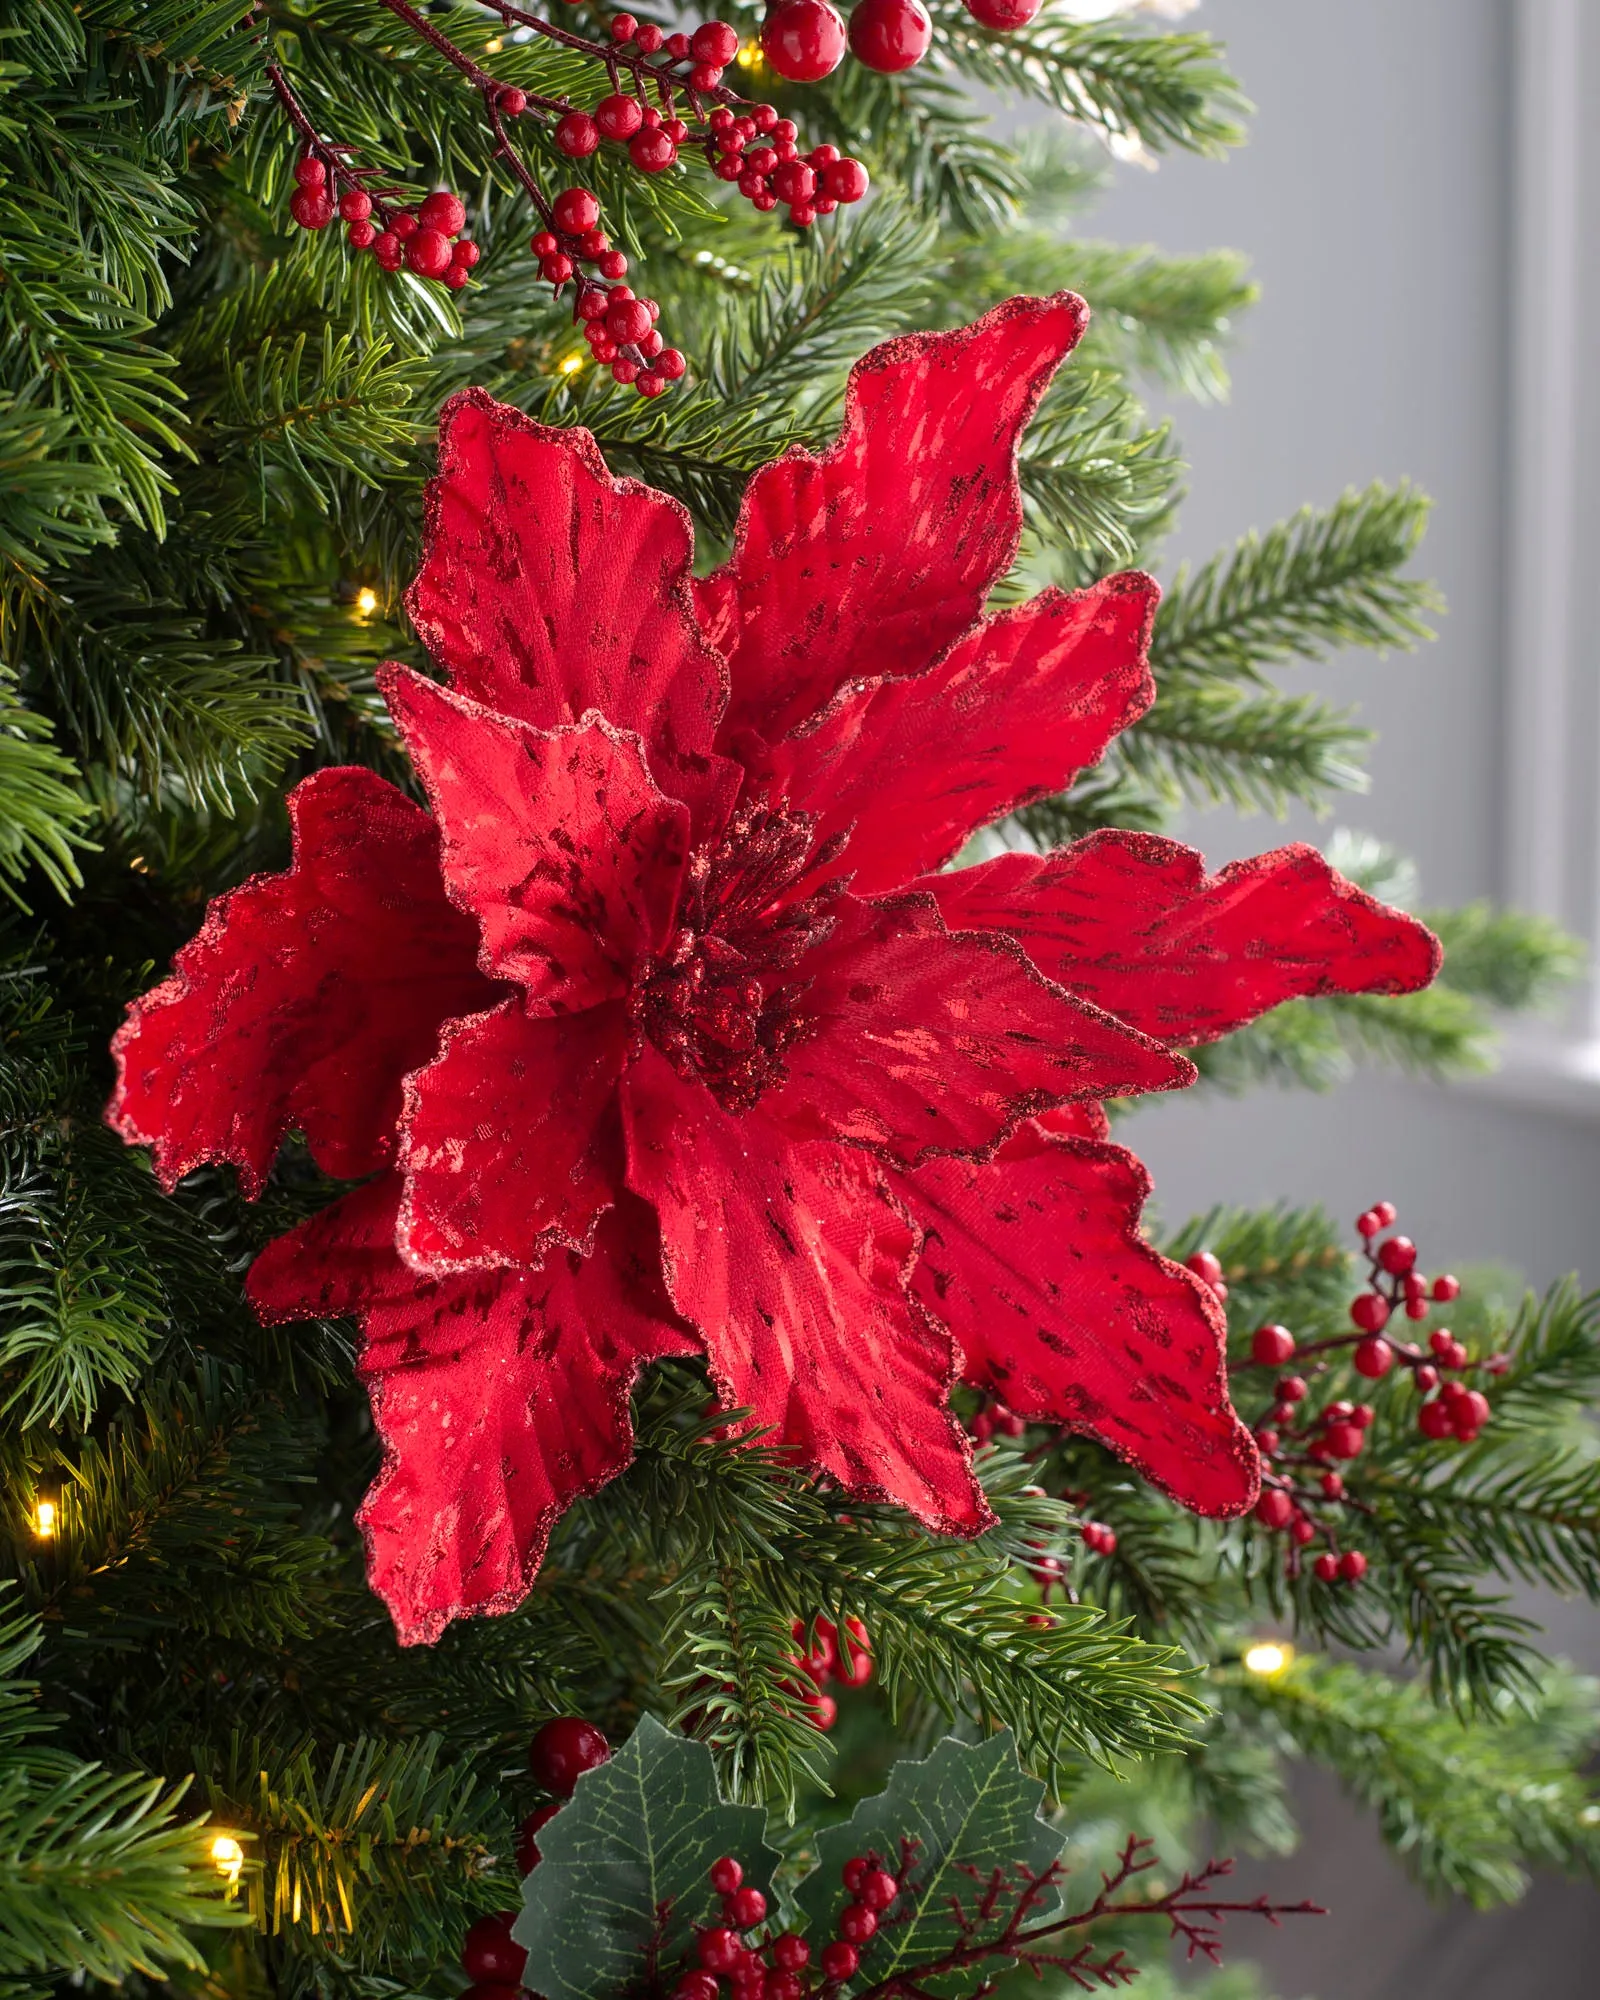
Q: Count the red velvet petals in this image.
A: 11